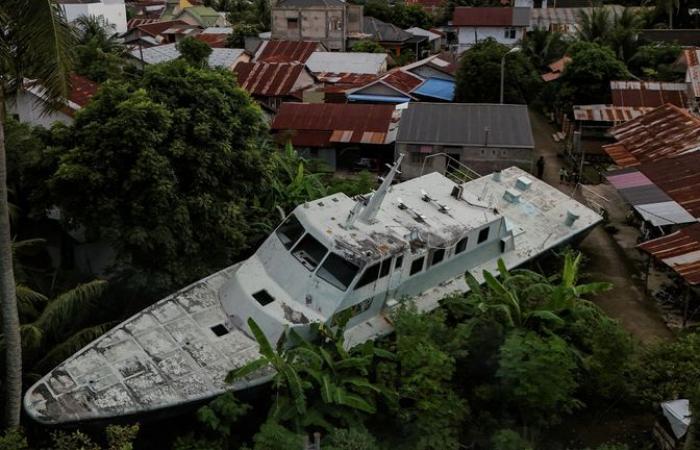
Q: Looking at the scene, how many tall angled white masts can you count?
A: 1